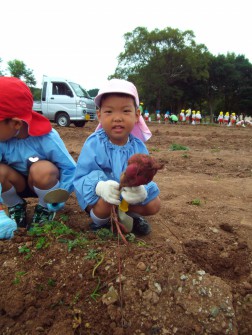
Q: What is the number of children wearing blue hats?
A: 3